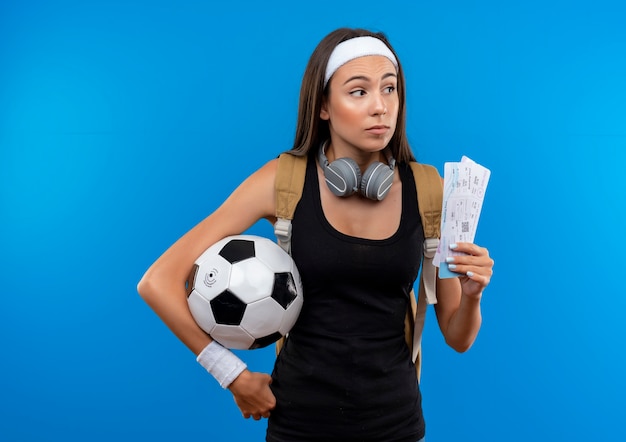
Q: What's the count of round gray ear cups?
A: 2